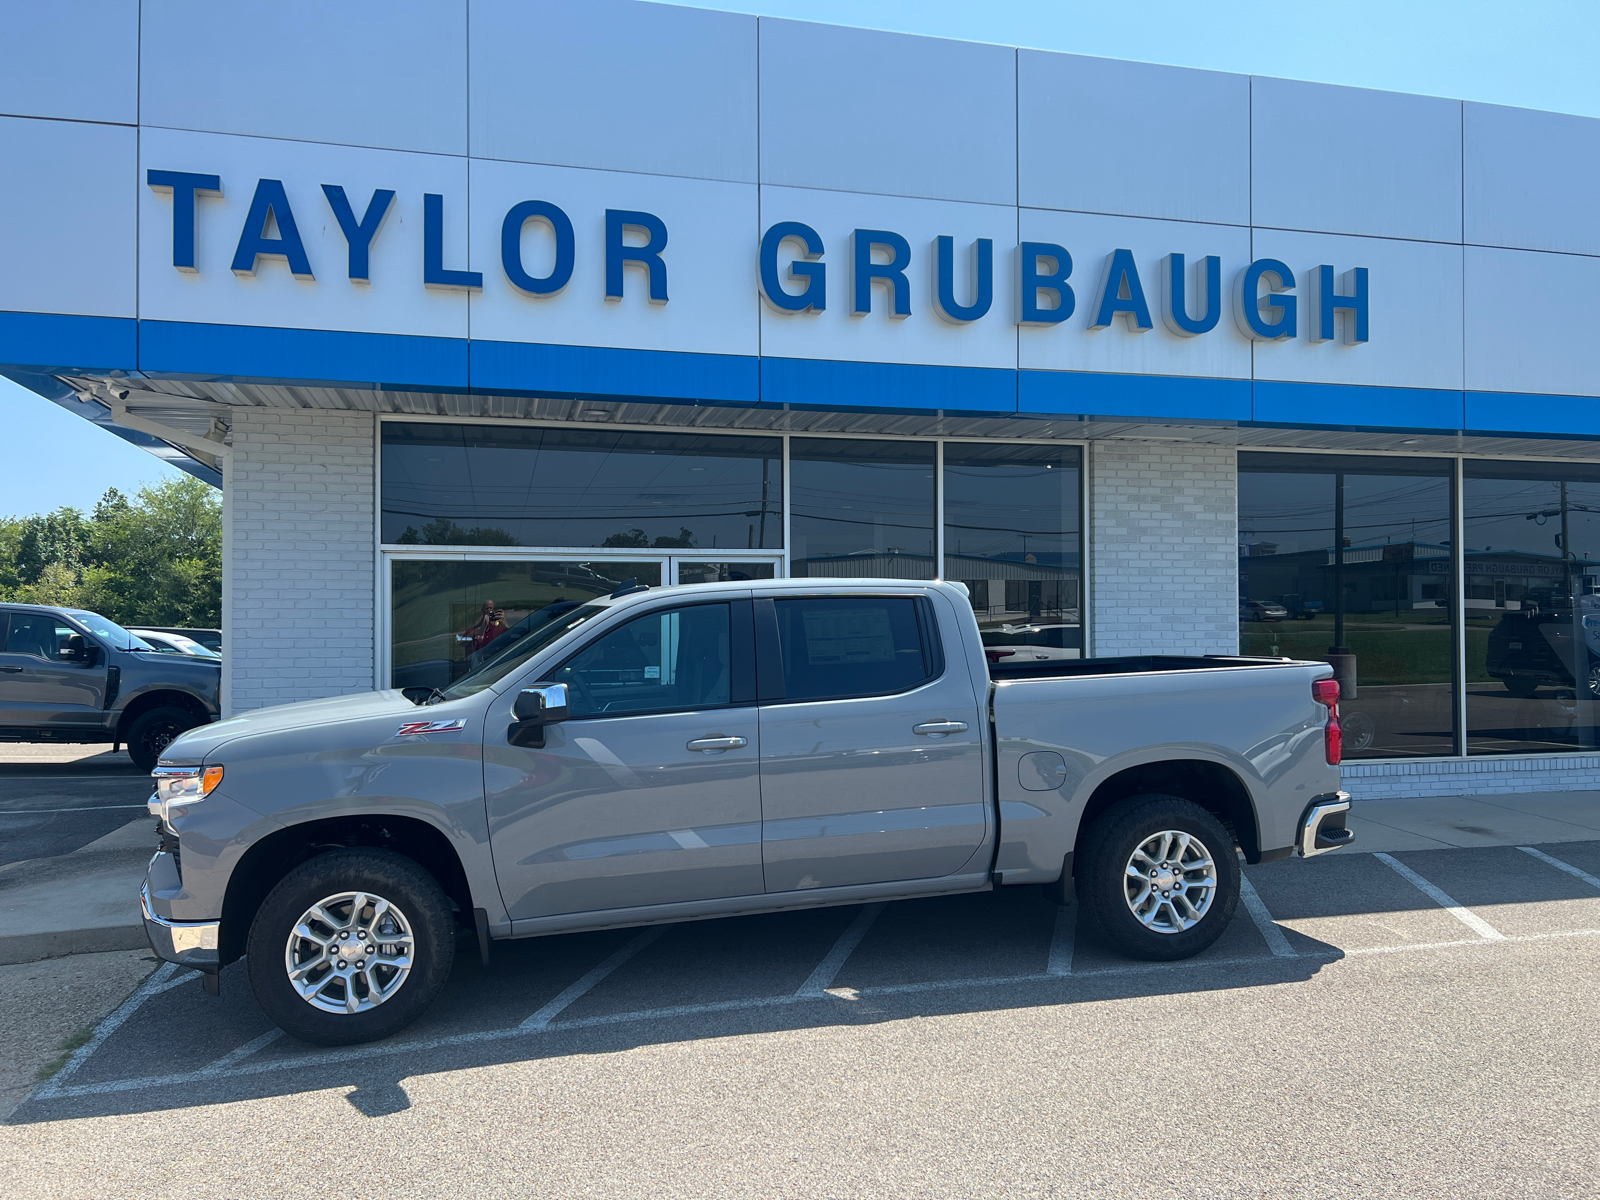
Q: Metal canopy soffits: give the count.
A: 1